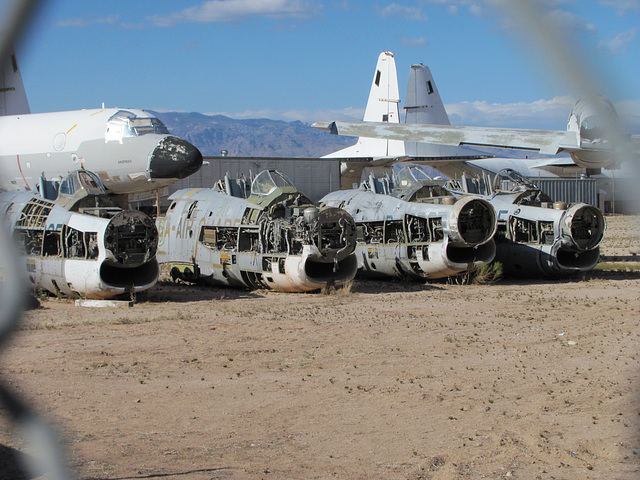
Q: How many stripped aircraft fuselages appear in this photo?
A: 4